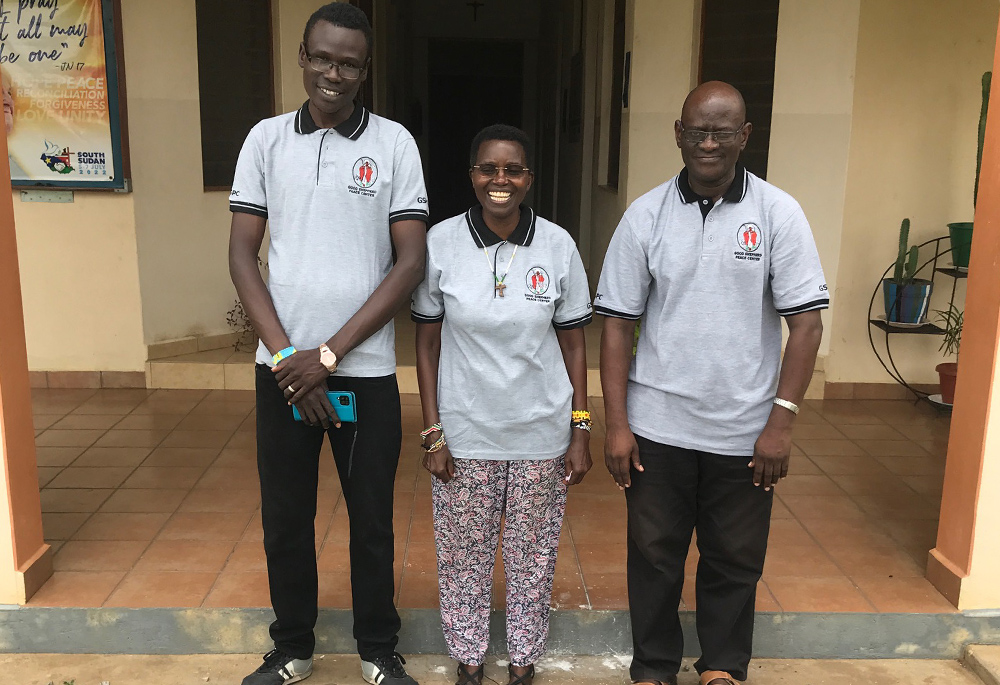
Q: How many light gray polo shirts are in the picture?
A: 3